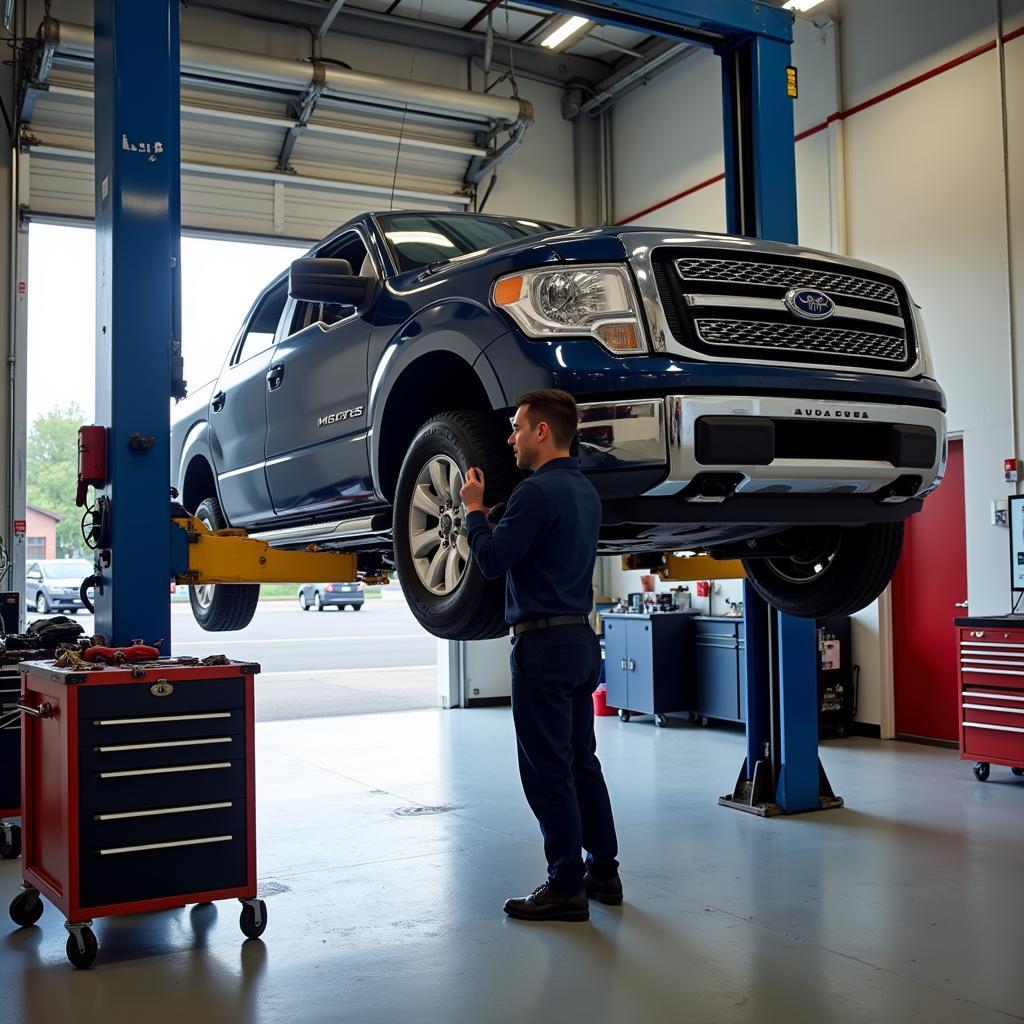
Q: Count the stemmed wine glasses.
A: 0